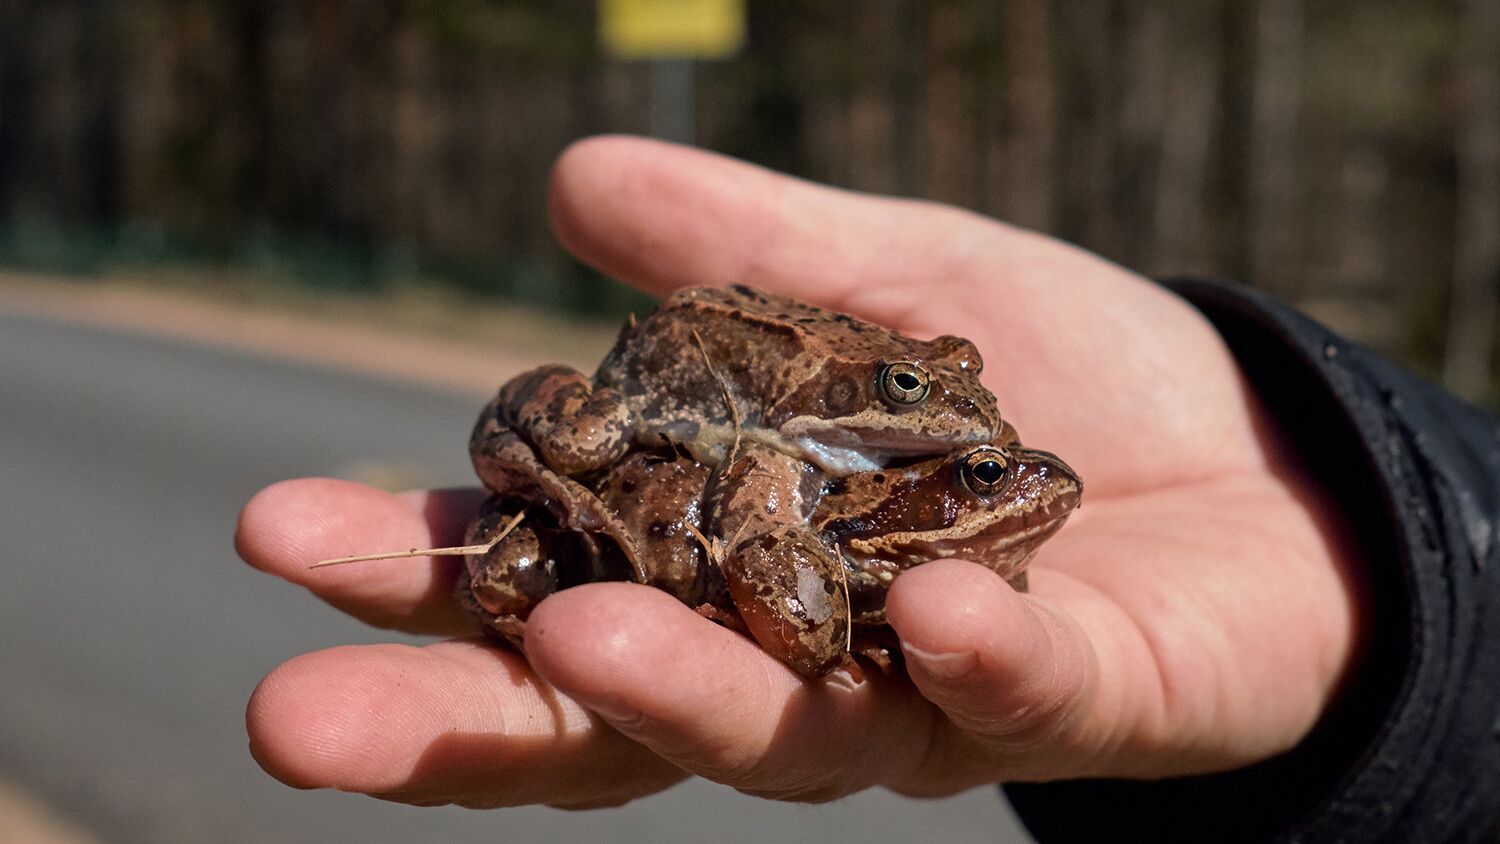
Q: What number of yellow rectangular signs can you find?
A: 1